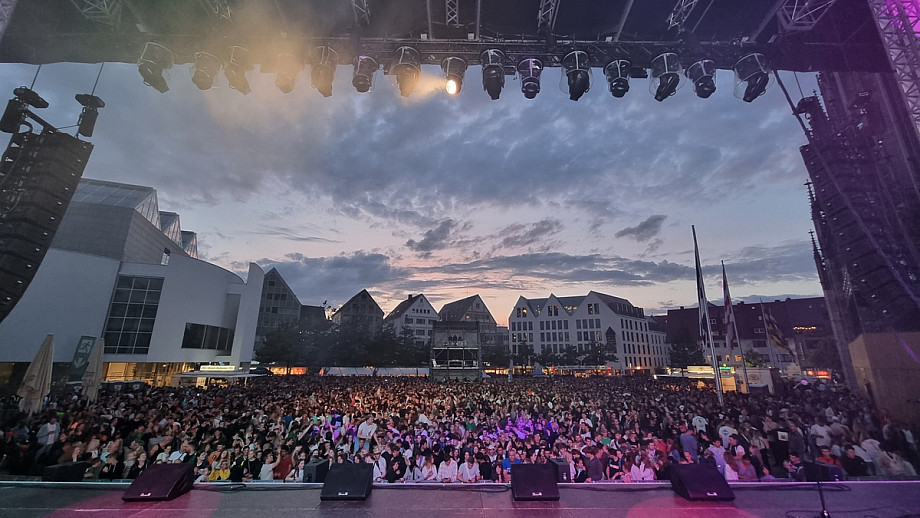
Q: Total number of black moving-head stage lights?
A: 15